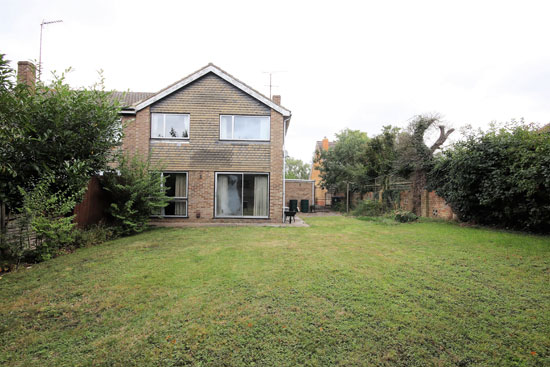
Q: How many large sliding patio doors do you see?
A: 1